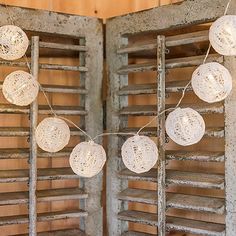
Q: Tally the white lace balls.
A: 8